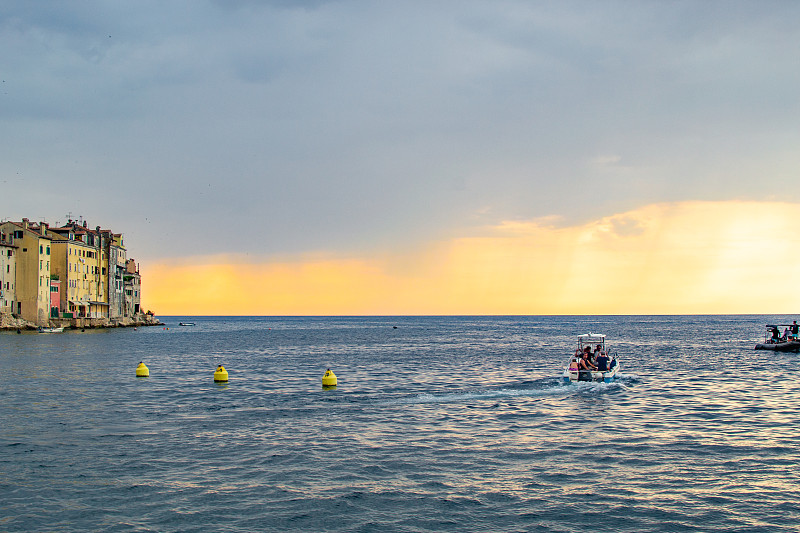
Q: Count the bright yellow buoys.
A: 3